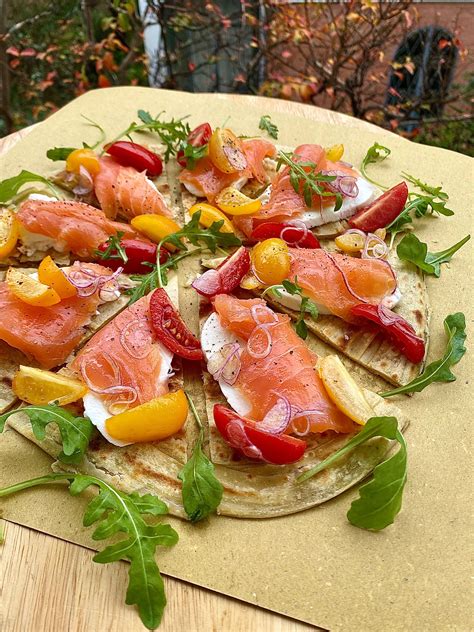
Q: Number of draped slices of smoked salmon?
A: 8